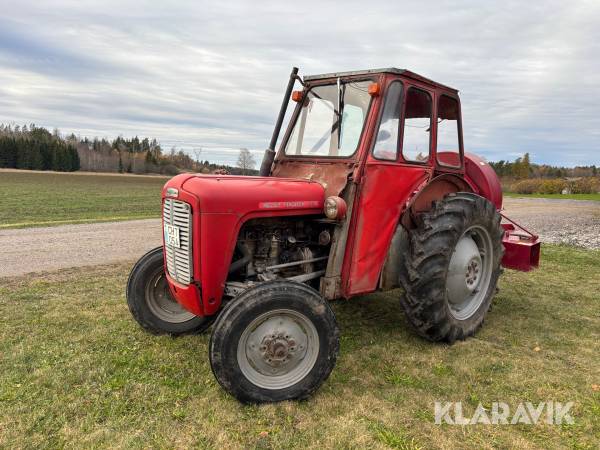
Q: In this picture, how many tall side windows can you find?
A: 3